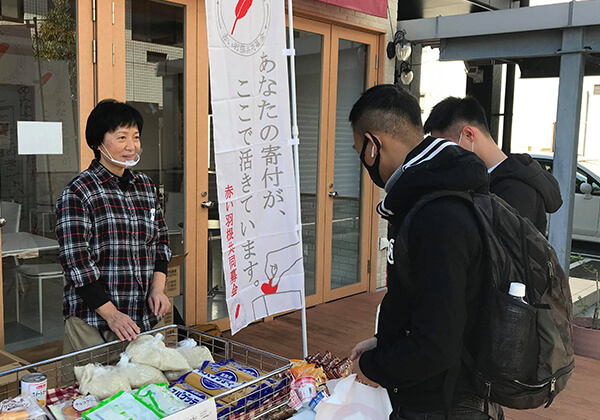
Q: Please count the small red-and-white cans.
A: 1